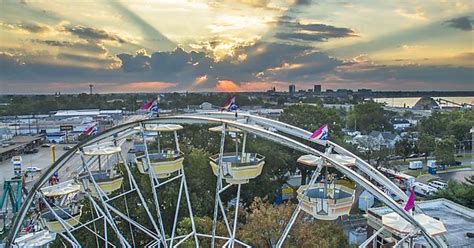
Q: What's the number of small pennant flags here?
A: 5